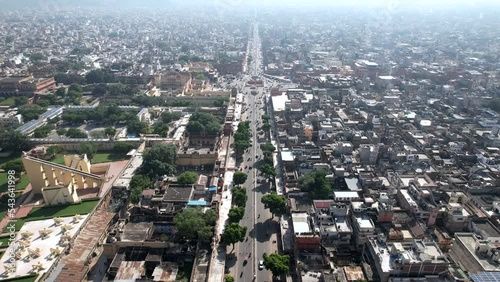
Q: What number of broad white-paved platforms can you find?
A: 1